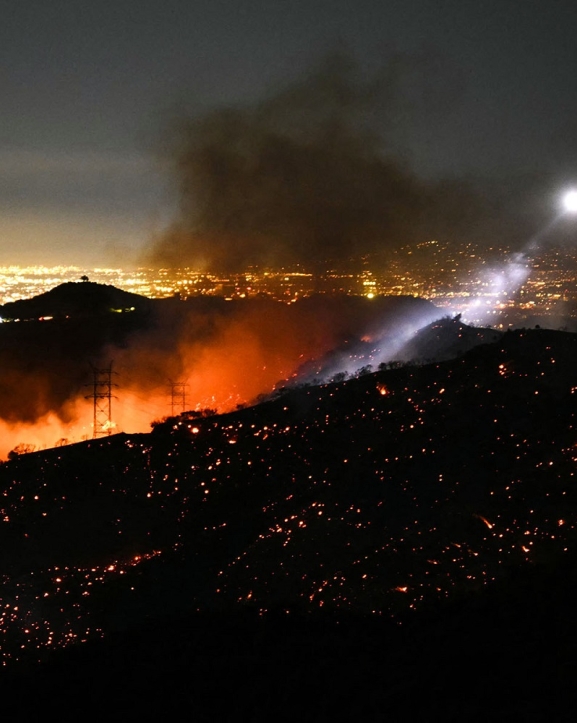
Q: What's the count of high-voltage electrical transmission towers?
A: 2